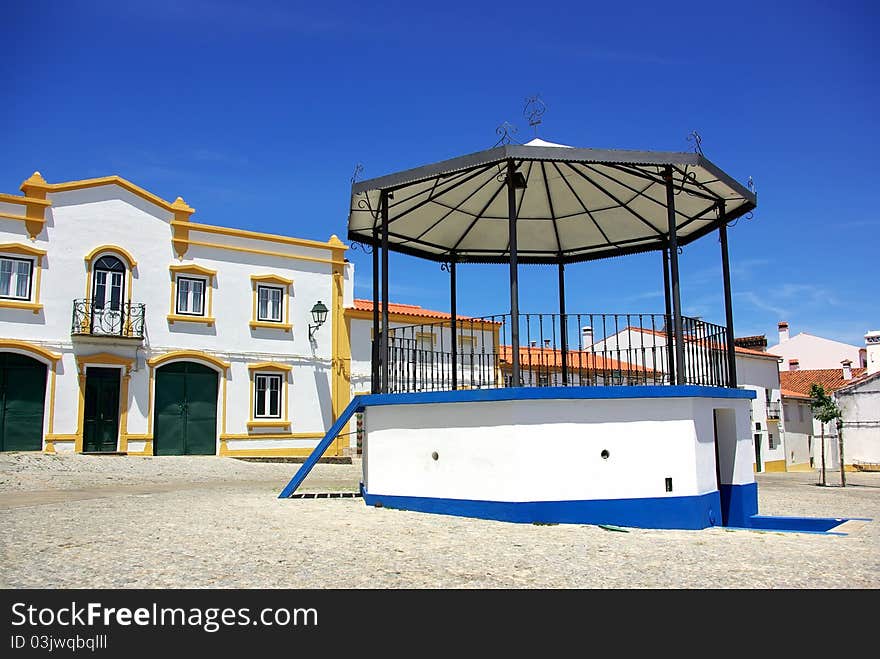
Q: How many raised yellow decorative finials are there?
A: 3